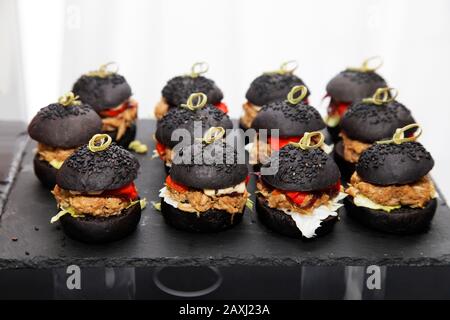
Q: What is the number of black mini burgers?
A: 12